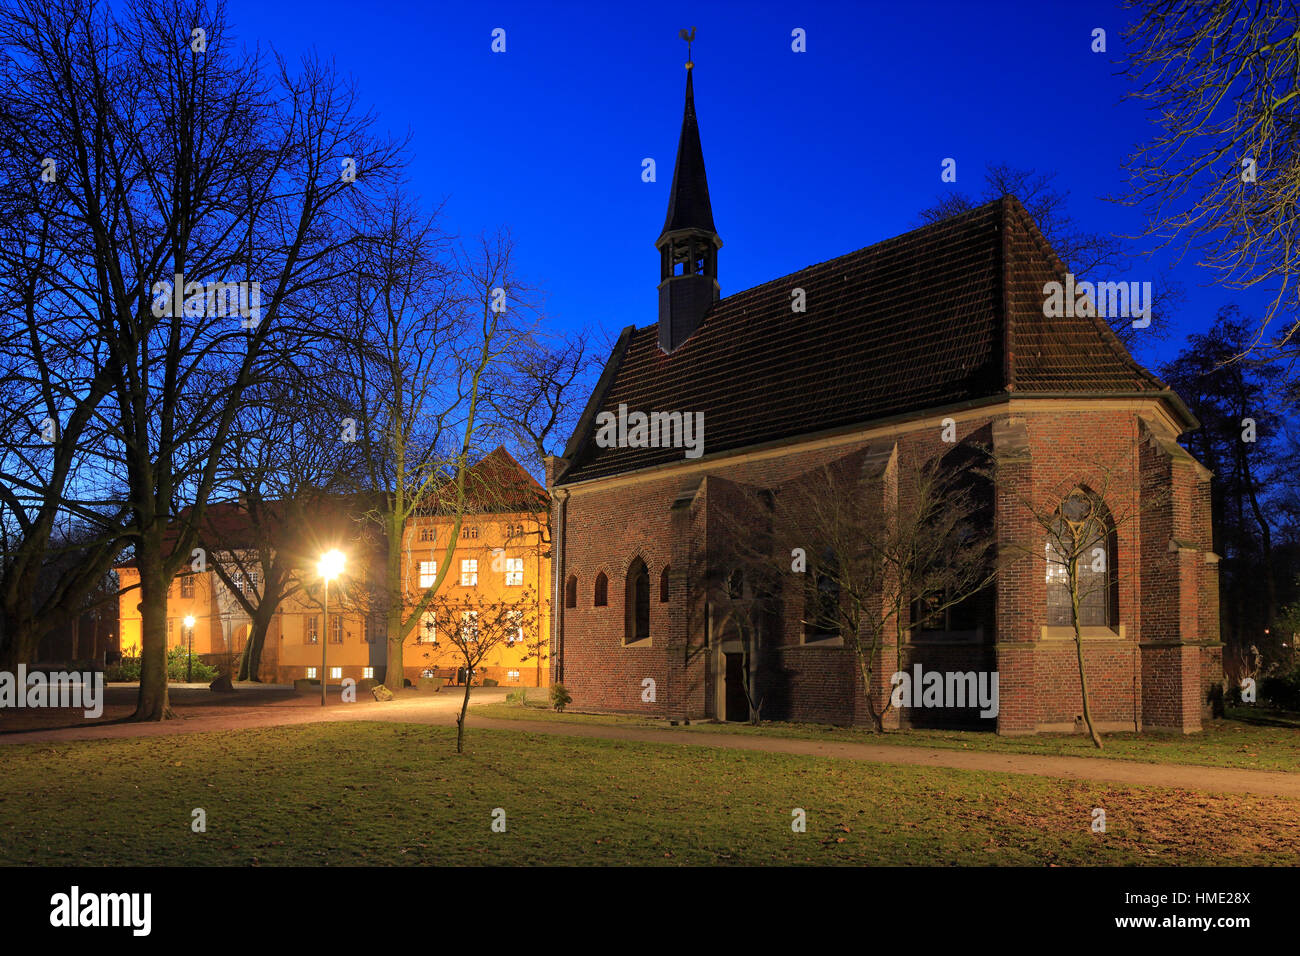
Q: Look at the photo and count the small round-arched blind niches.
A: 3